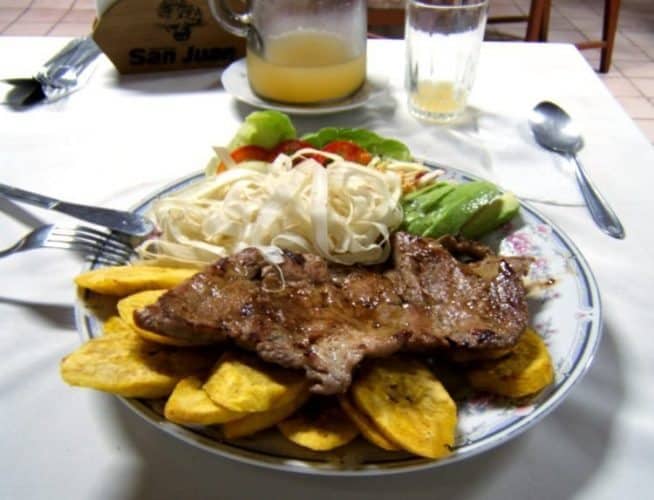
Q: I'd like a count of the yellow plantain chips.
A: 11